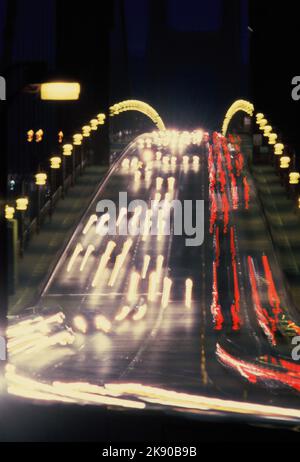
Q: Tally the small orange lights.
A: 3